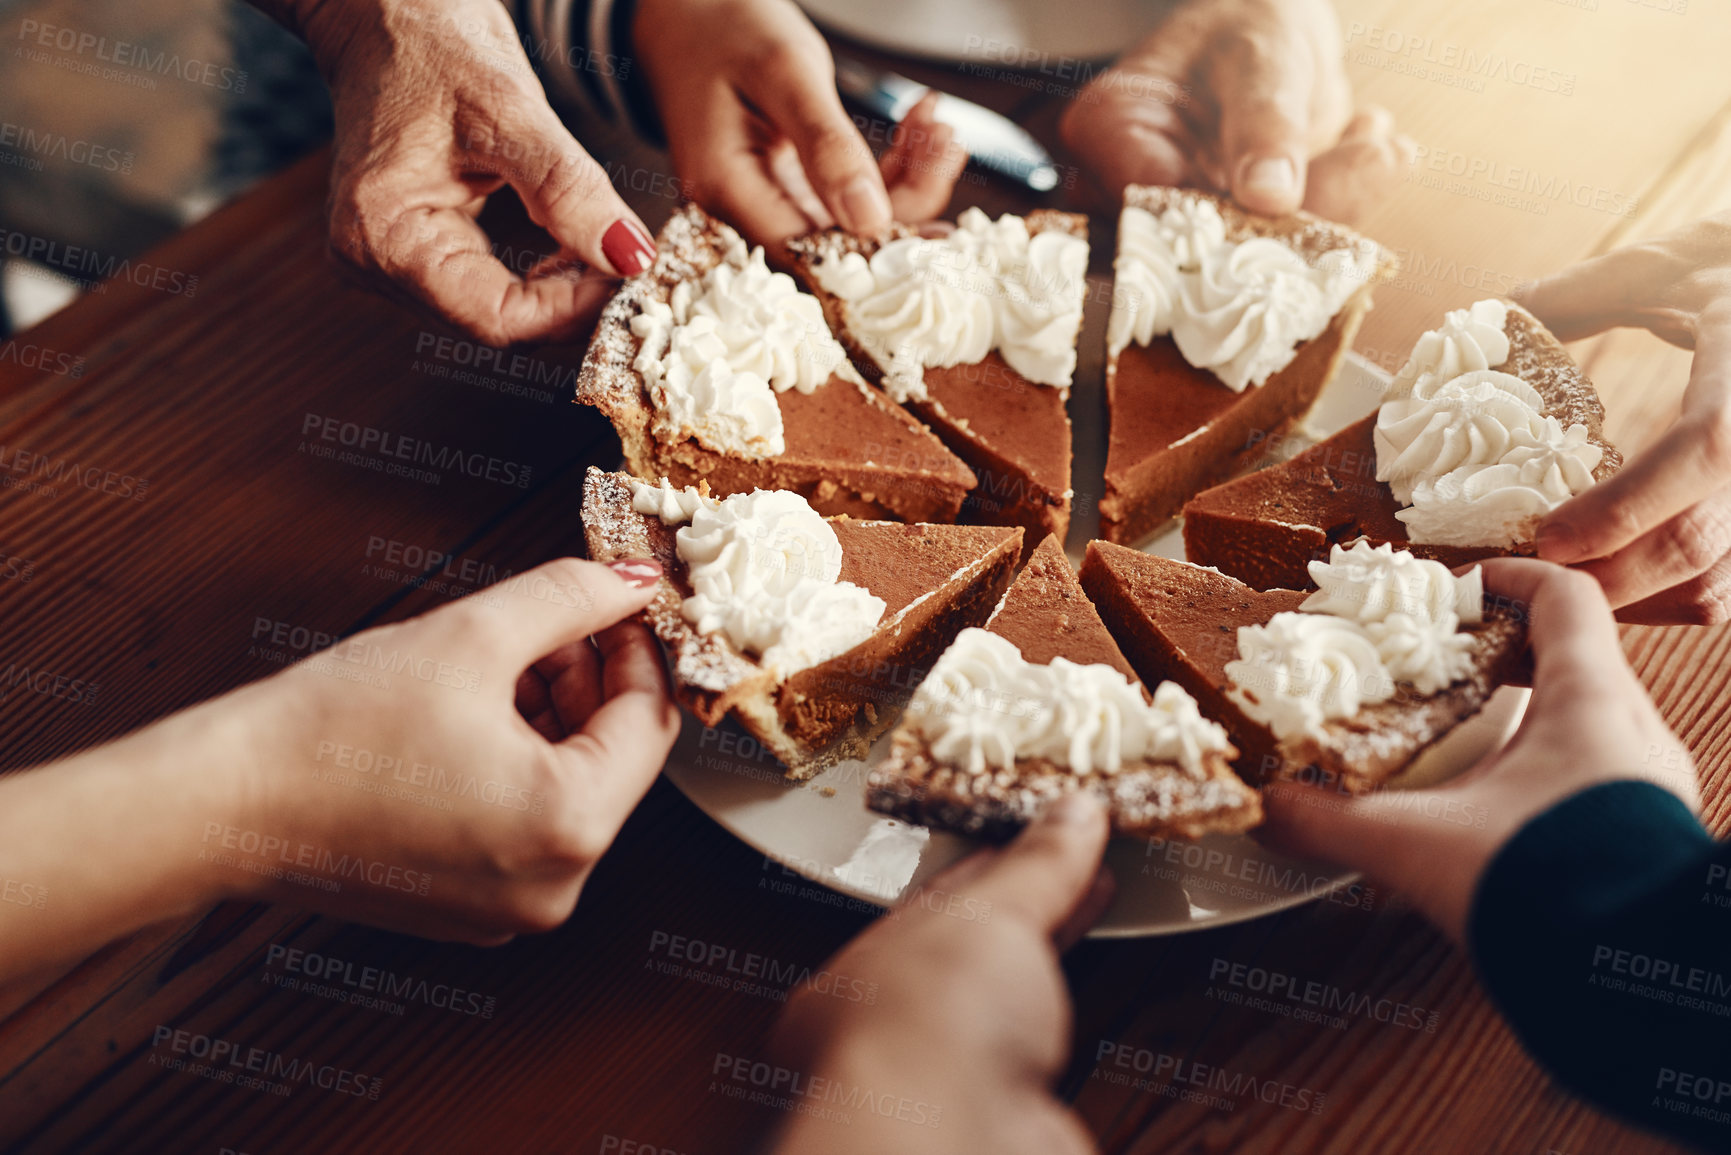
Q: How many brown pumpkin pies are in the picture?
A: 7